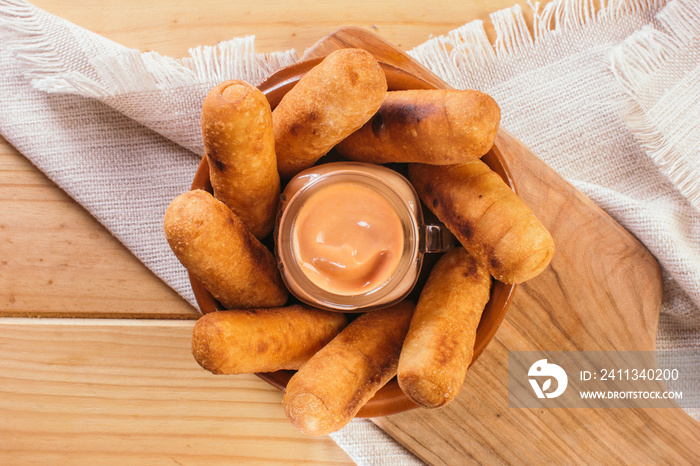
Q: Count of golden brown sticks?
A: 8